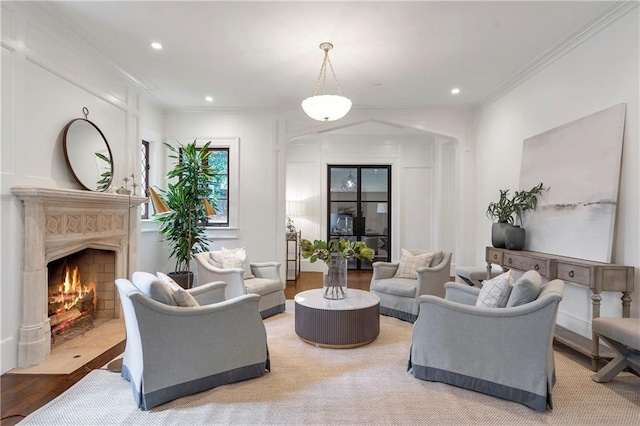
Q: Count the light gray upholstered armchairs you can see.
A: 4